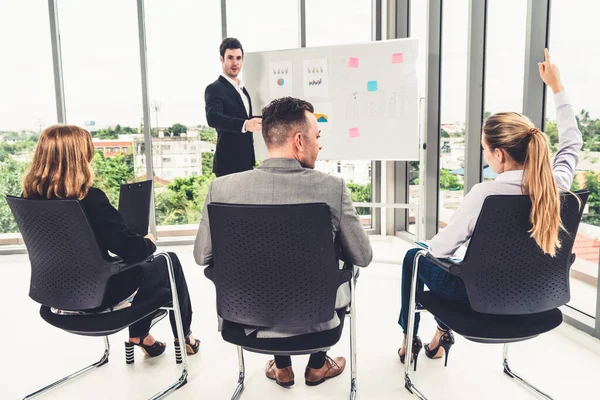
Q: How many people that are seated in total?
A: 3